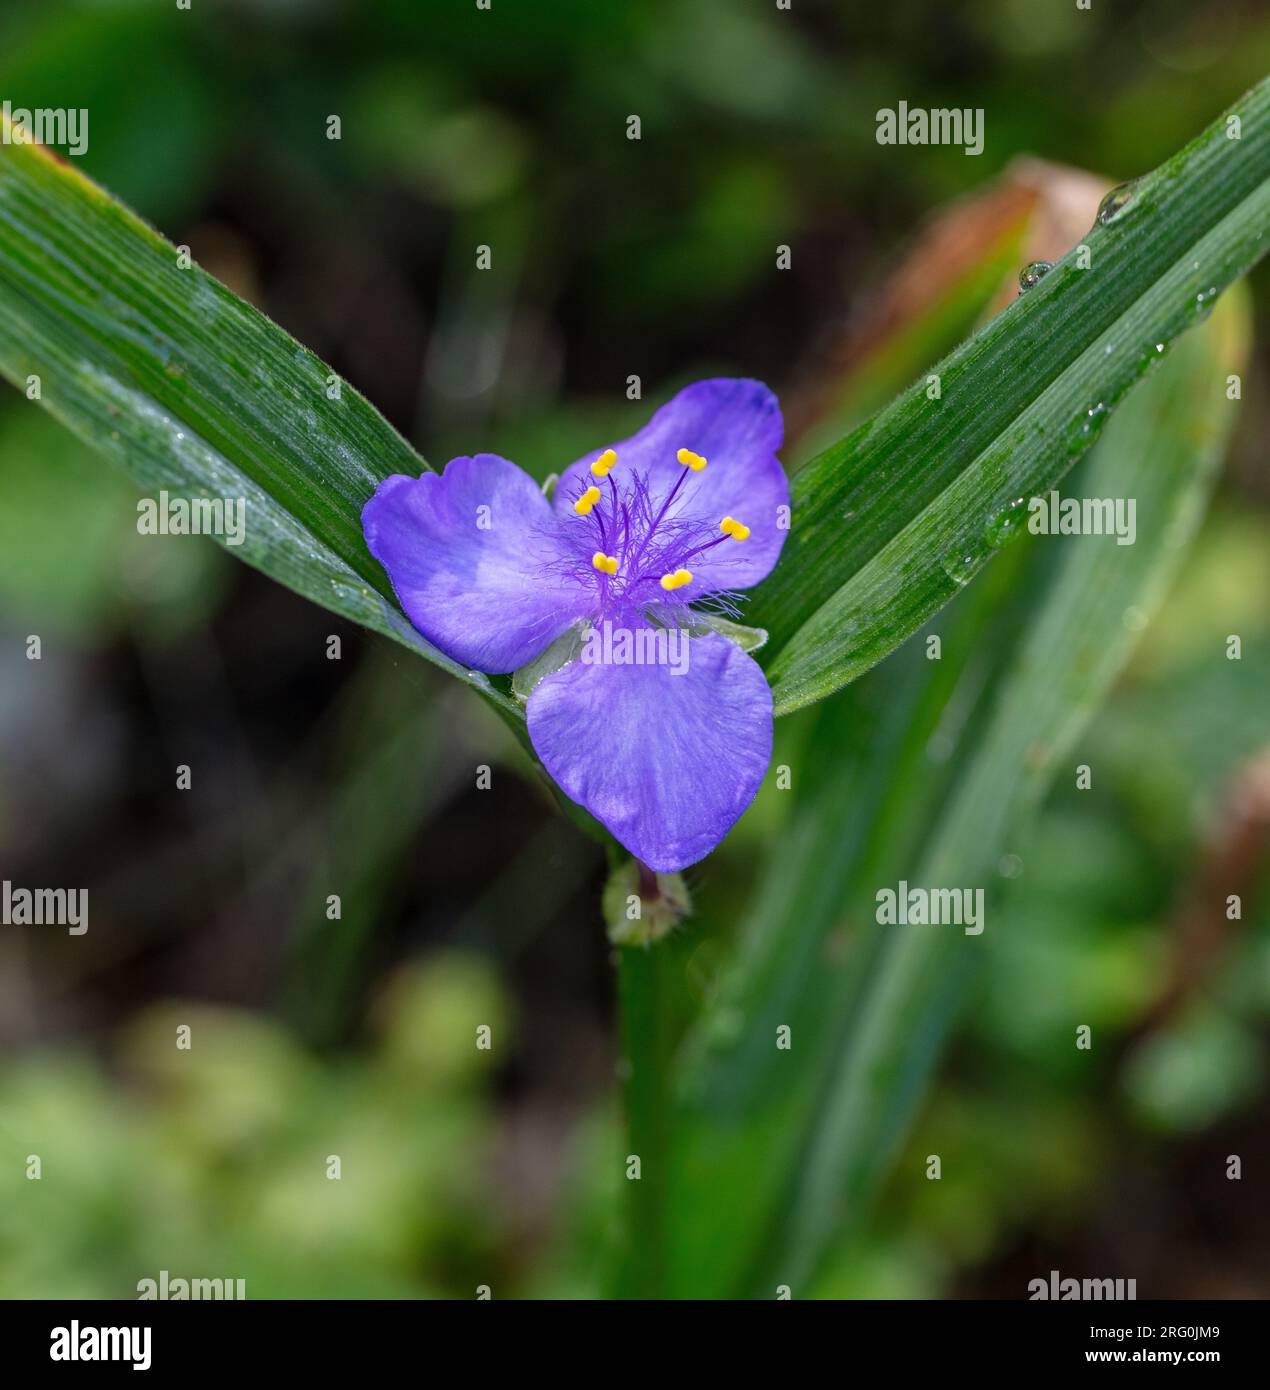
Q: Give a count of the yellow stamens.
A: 6